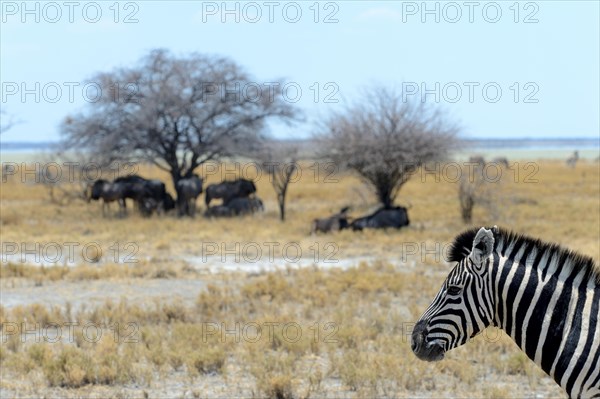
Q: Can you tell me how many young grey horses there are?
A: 0